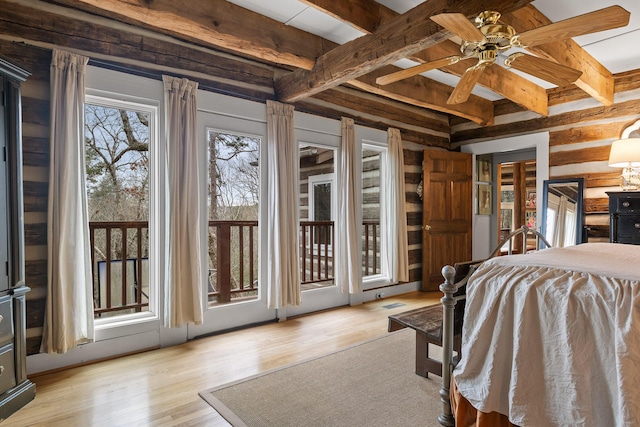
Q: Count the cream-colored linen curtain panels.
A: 5